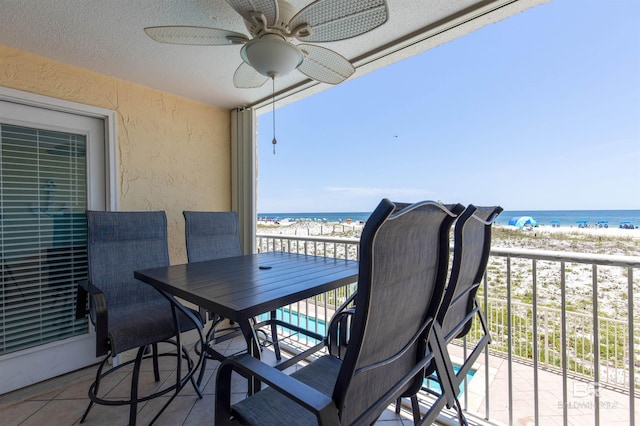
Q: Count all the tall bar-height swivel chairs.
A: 4